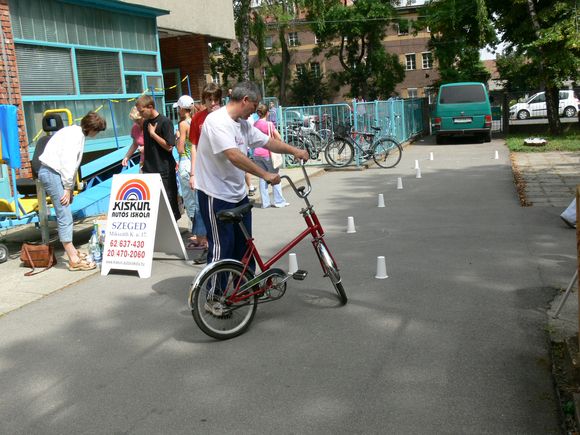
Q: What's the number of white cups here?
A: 9